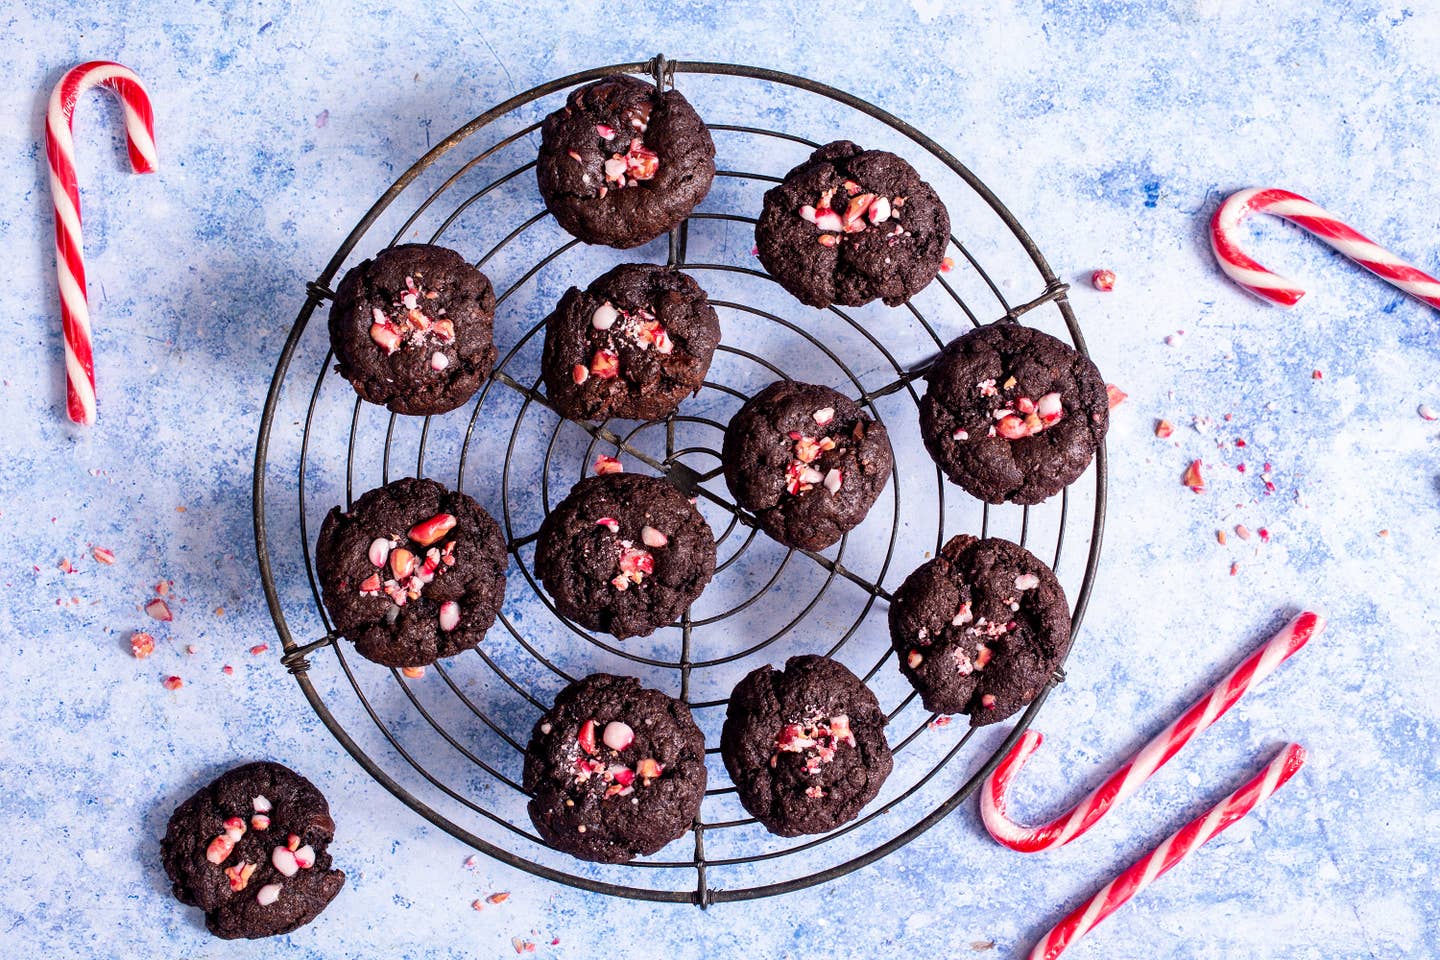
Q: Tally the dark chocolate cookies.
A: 12